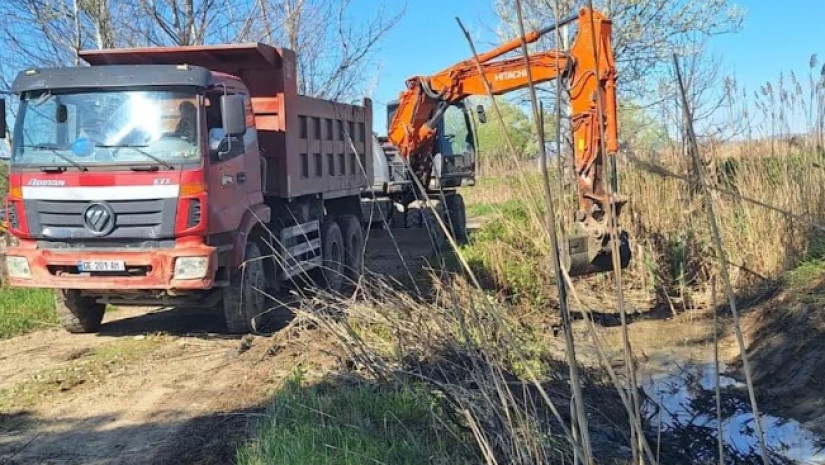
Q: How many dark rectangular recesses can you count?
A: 12